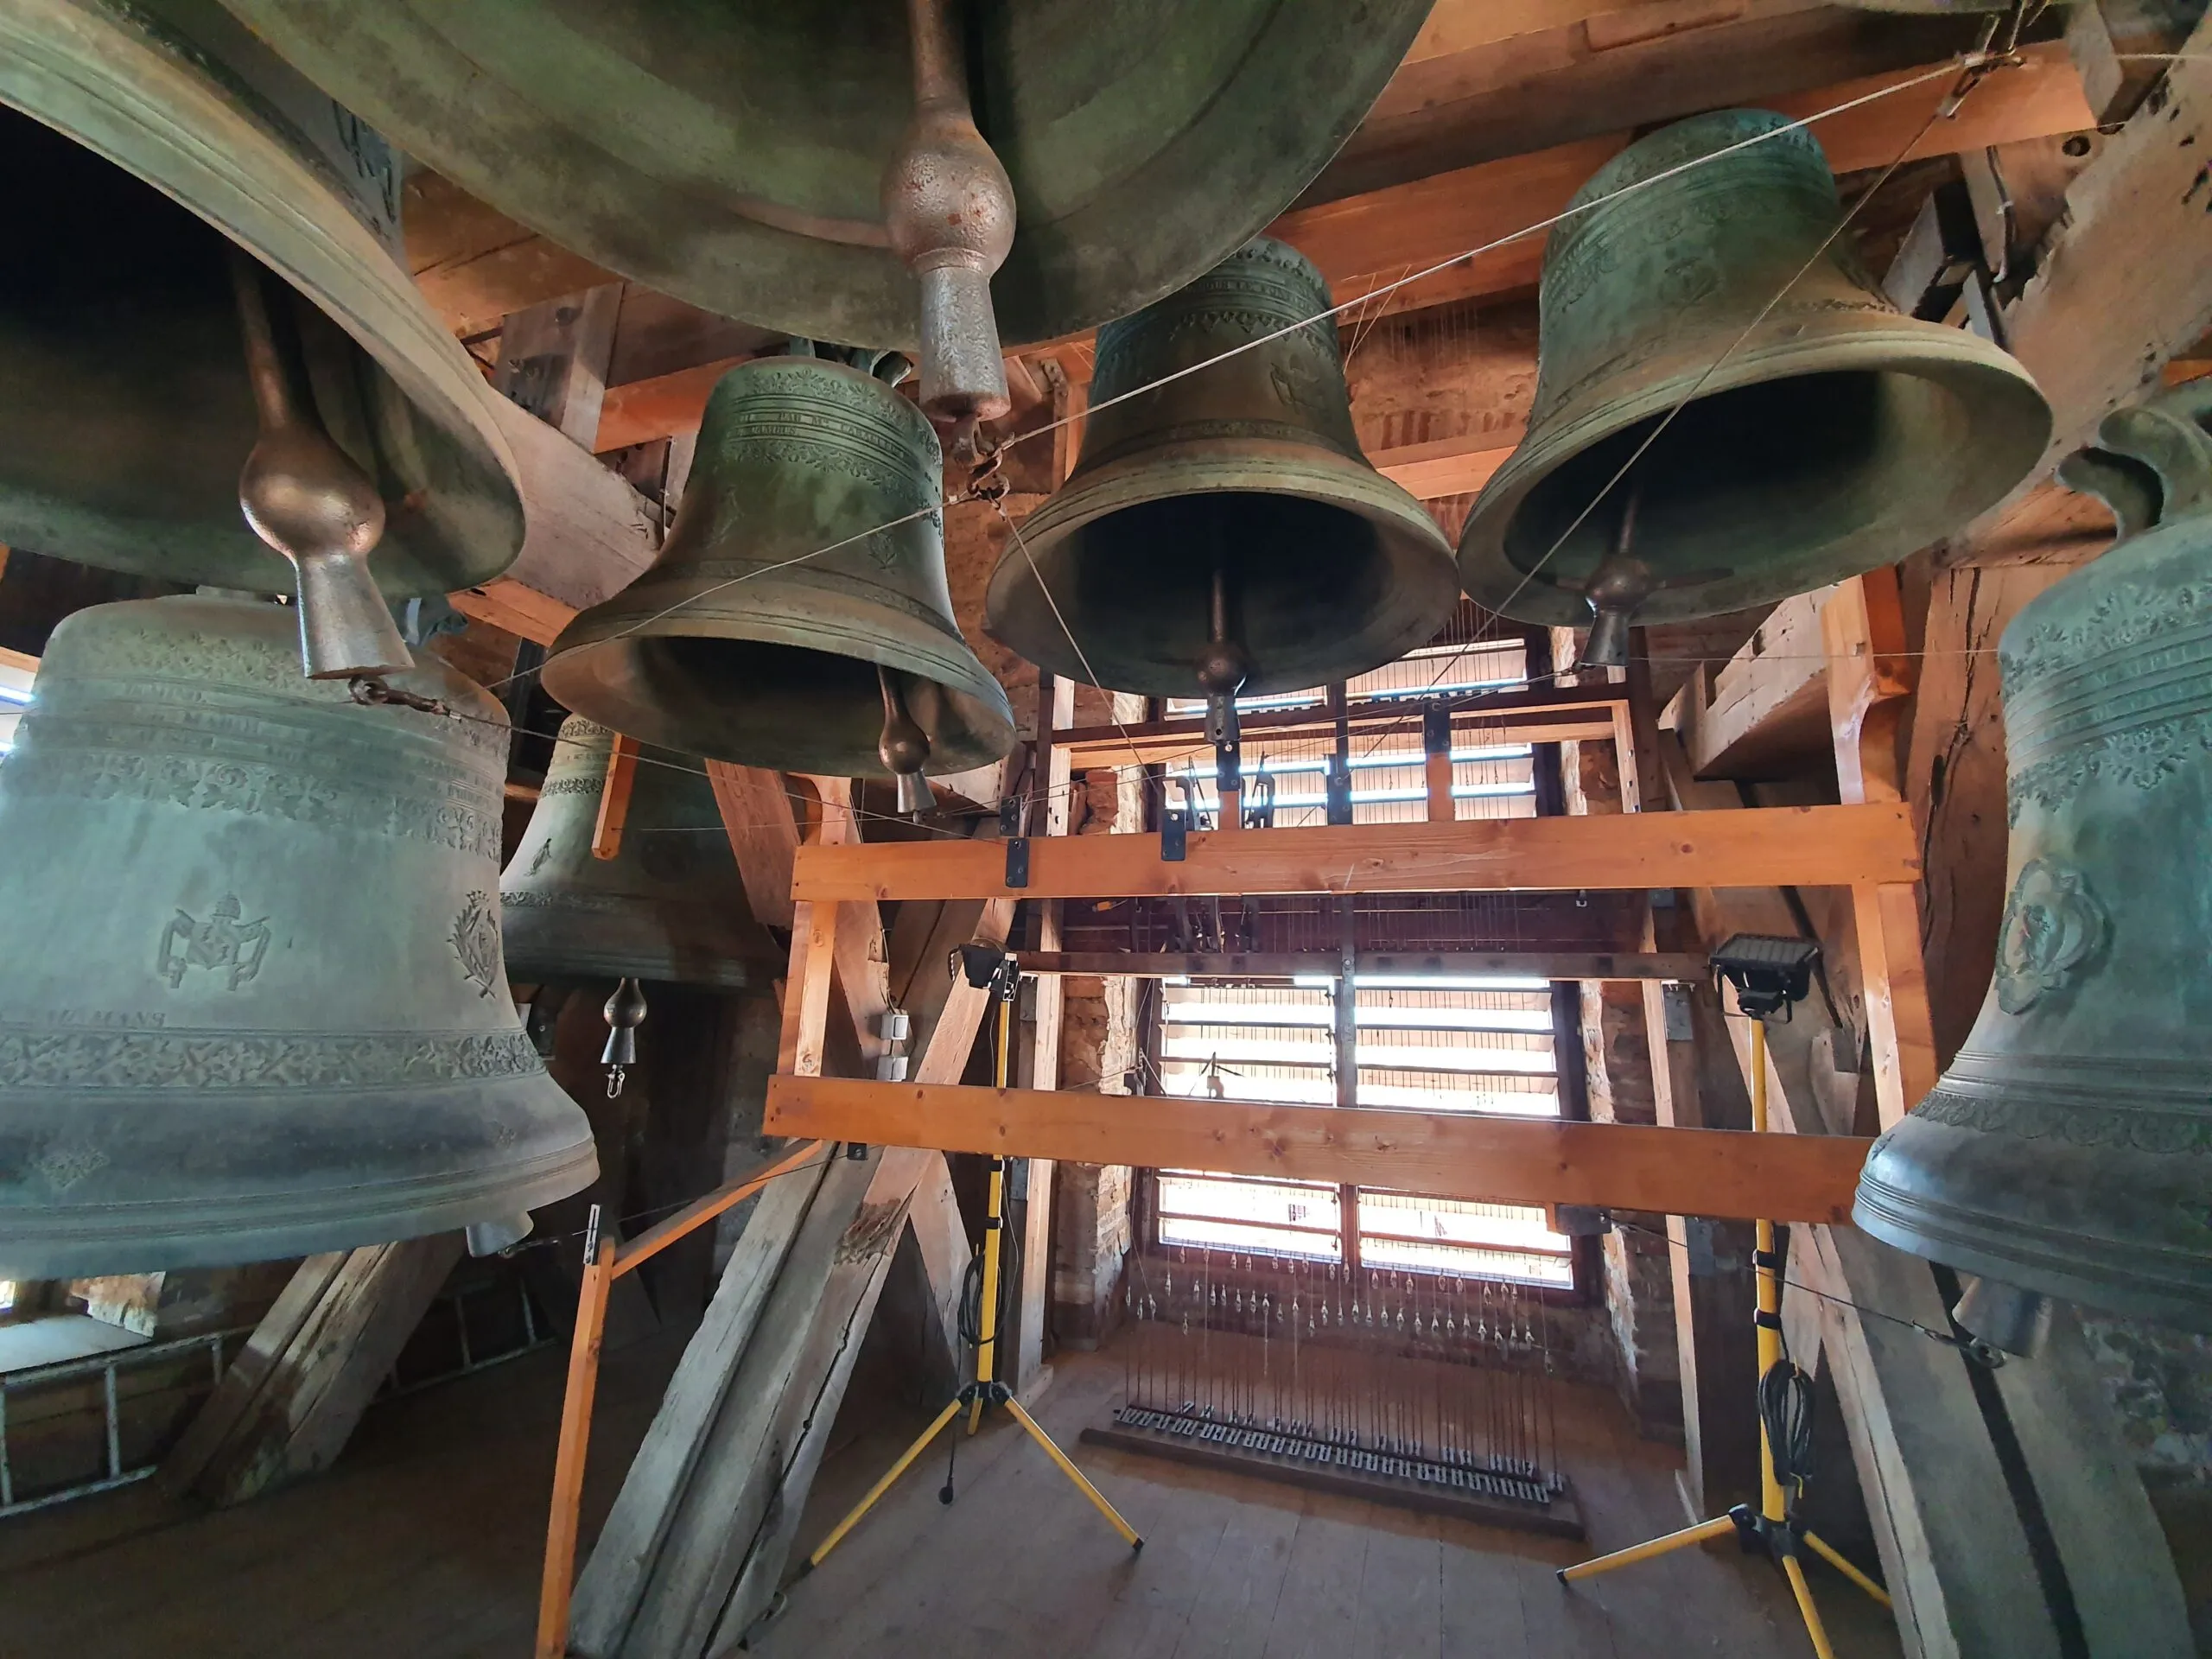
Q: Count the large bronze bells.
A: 8